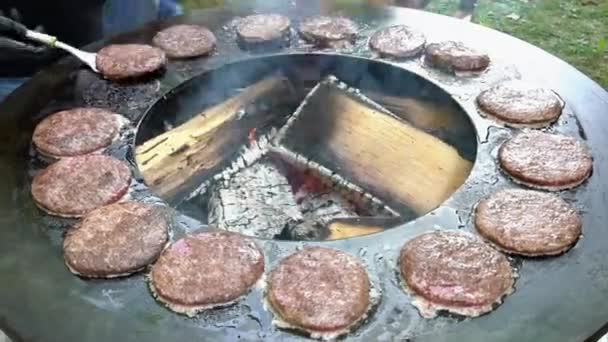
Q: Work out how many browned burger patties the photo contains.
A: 15